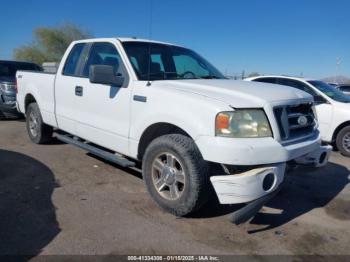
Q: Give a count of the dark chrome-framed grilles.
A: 1